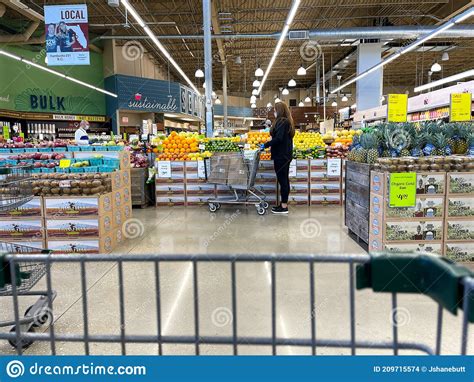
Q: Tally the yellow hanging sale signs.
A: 2